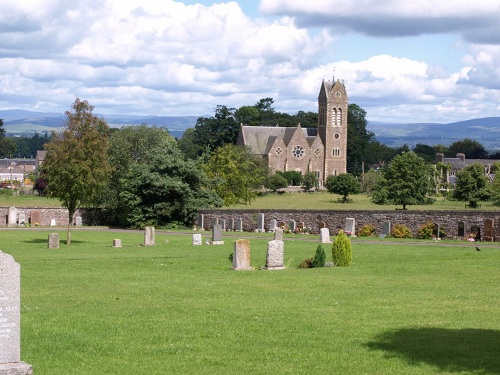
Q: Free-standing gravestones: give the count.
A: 10